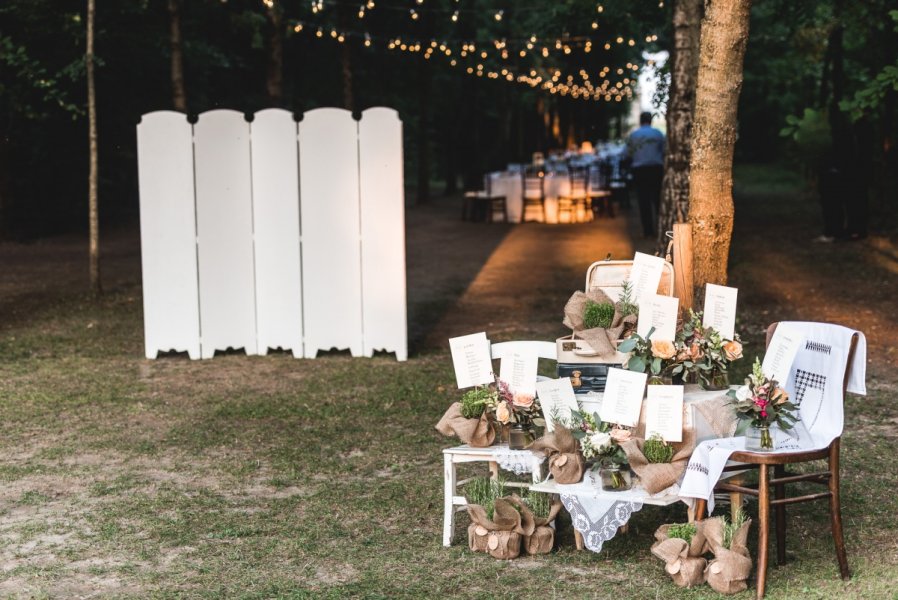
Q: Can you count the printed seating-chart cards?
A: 9